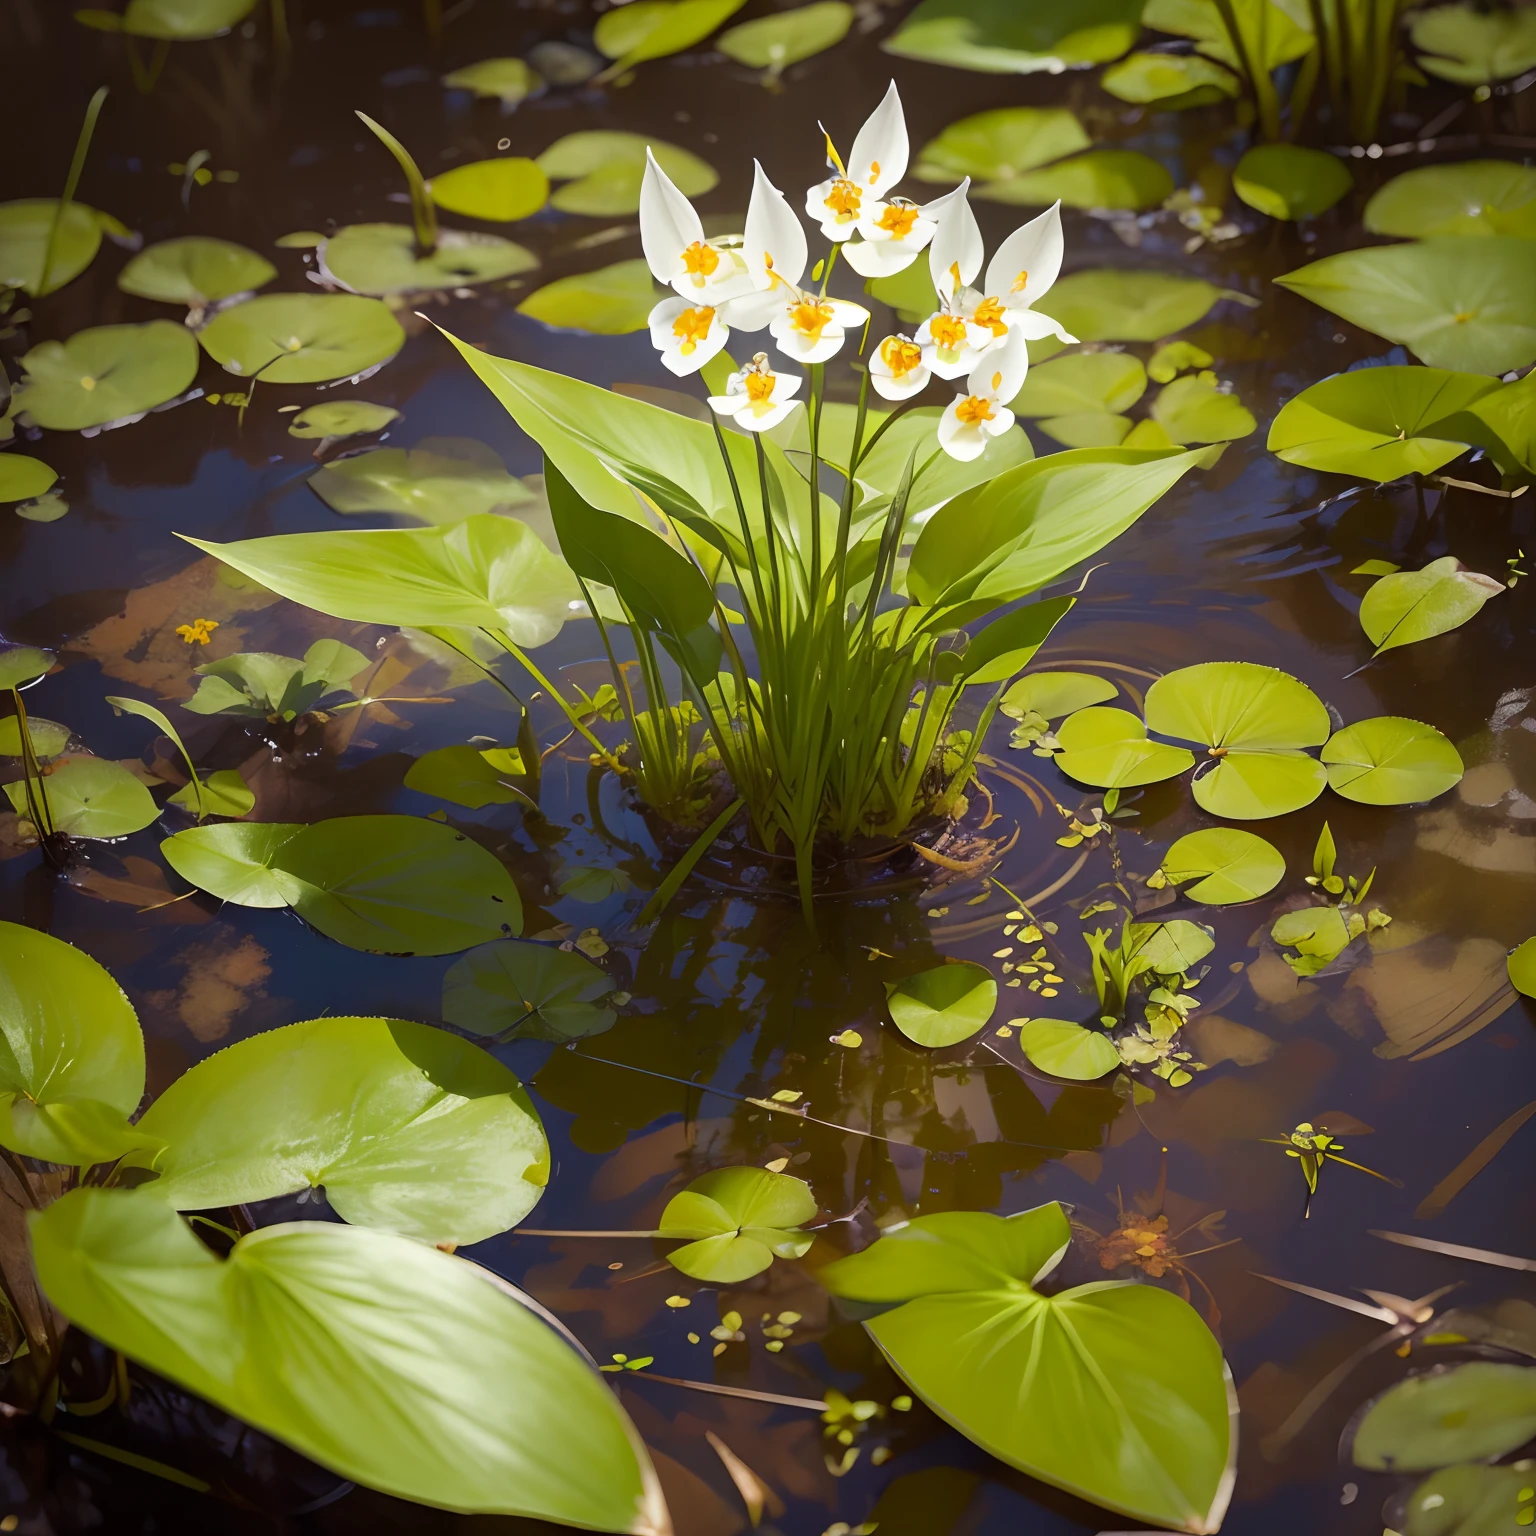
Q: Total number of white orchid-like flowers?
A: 10